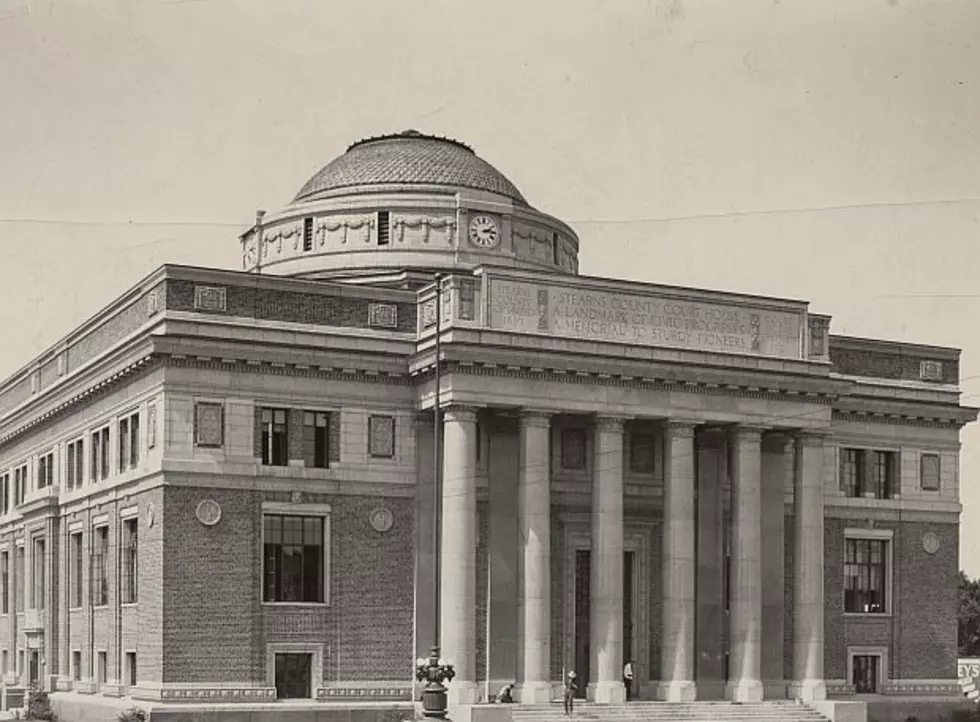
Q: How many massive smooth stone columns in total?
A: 6